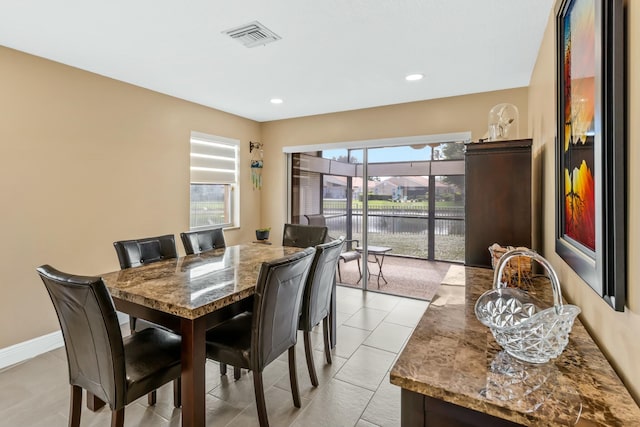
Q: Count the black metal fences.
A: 1